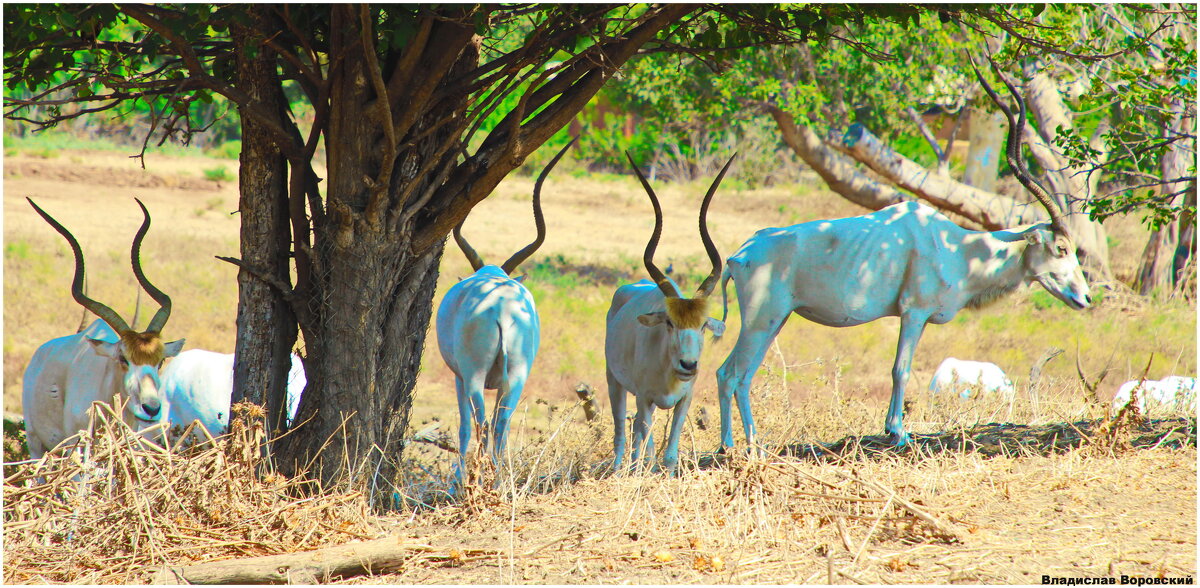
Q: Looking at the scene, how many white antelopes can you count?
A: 7